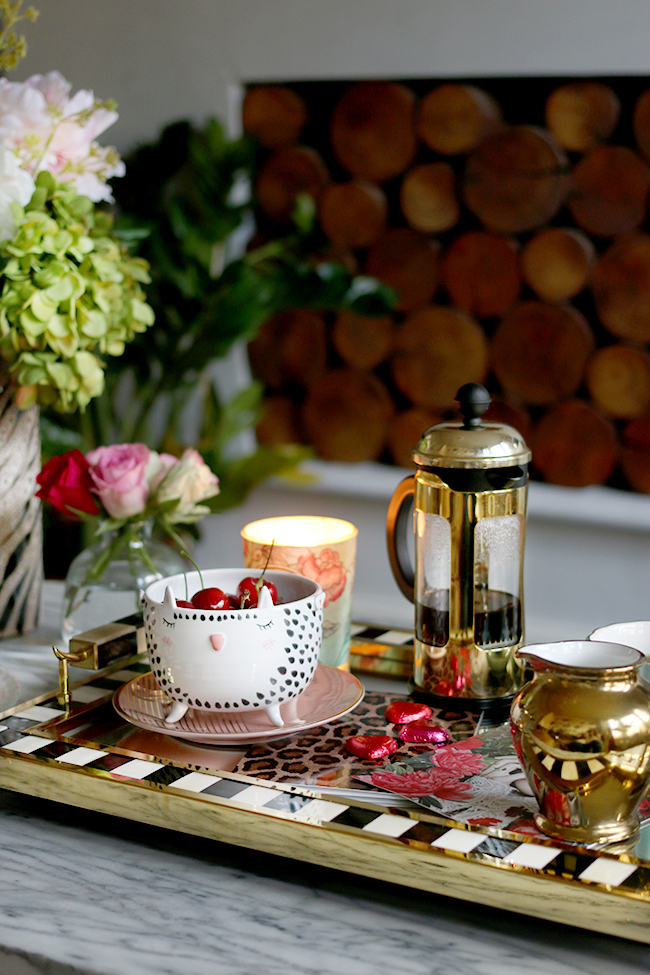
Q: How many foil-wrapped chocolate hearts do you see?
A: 3